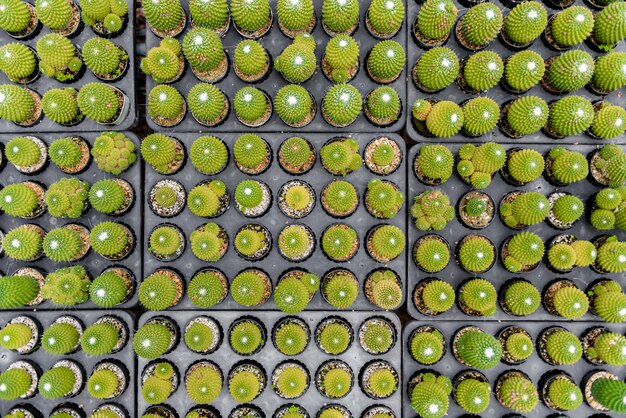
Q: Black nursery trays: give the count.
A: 9